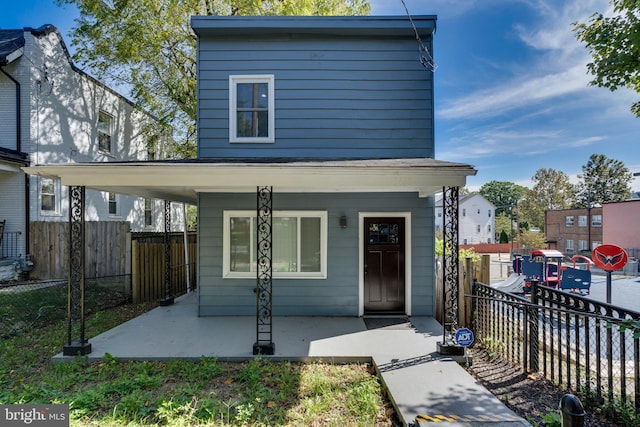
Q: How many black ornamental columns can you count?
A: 4